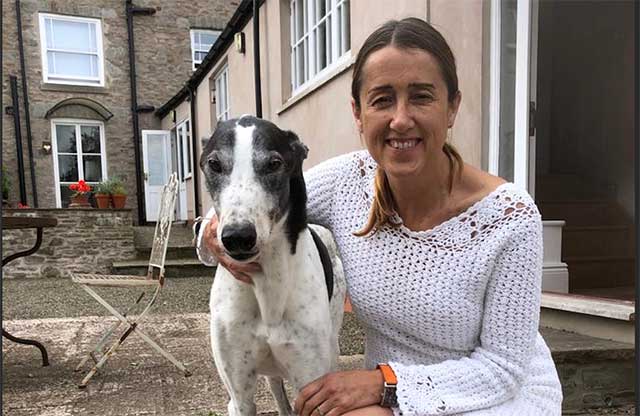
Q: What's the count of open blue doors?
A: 0